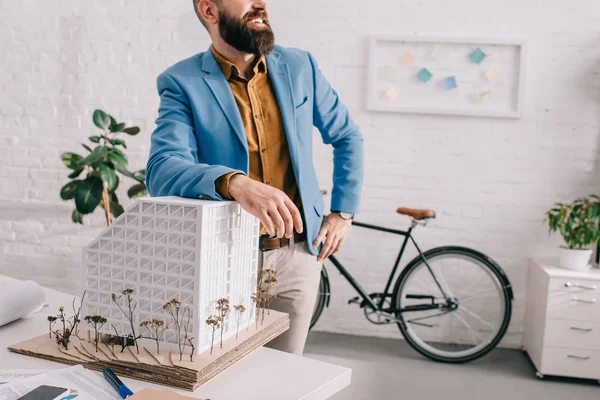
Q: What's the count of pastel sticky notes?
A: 9